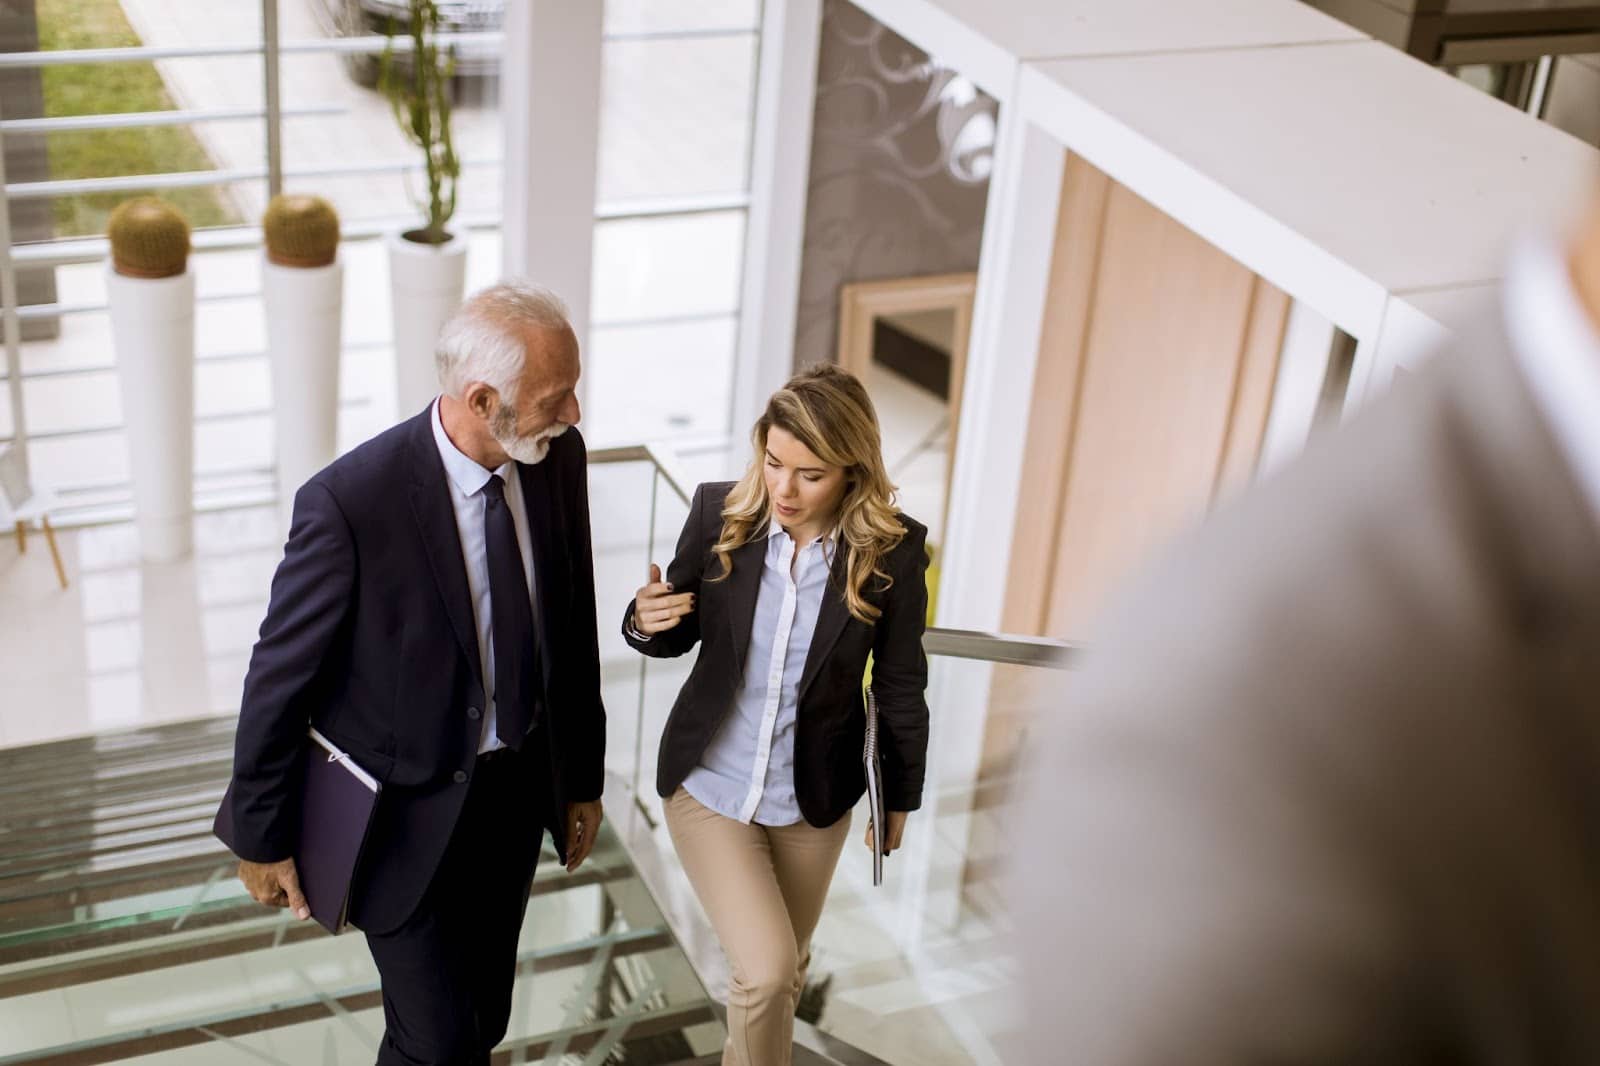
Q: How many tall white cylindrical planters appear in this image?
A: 3